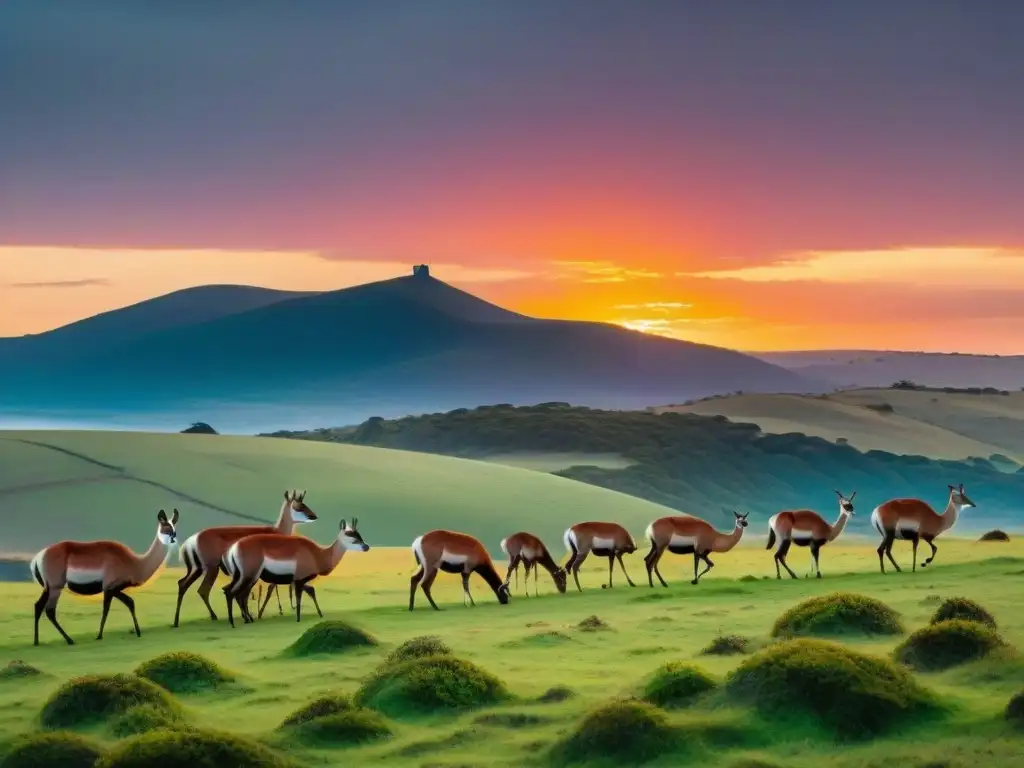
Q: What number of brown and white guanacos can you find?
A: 9